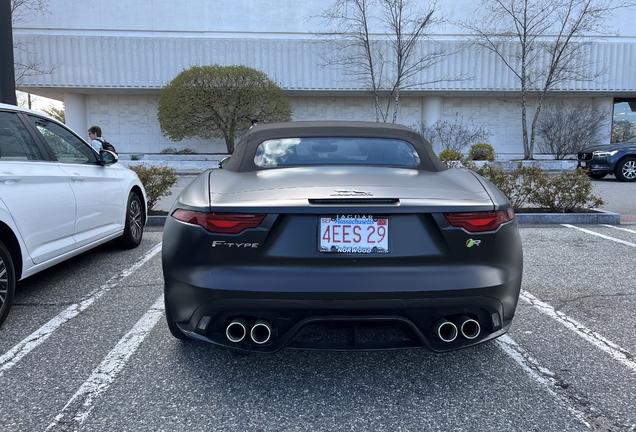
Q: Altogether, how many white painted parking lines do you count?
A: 6